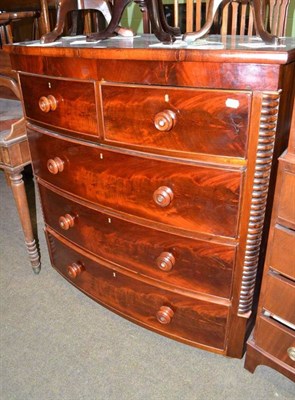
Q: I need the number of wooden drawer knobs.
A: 8